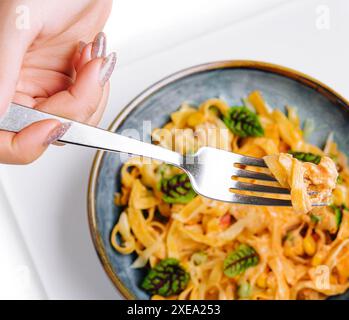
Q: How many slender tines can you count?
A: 4